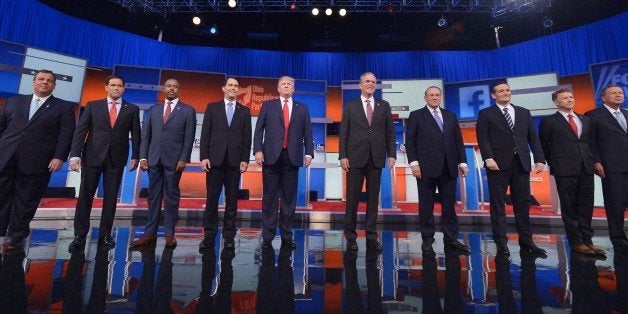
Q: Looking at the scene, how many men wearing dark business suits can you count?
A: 10